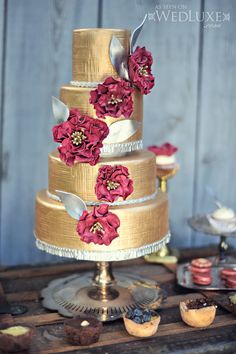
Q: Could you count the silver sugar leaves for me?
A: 5